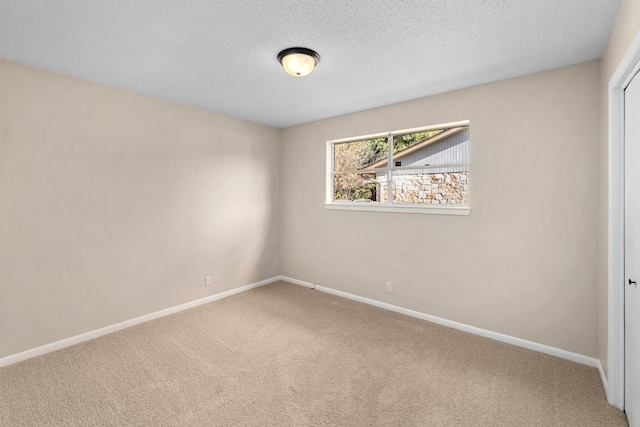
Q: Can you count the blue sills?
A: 0